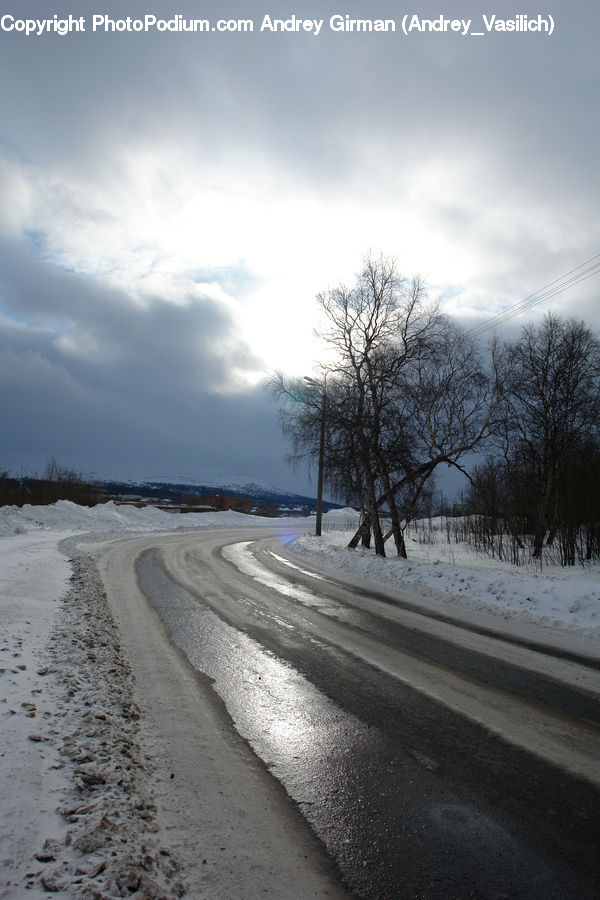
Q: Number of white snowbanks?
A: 2